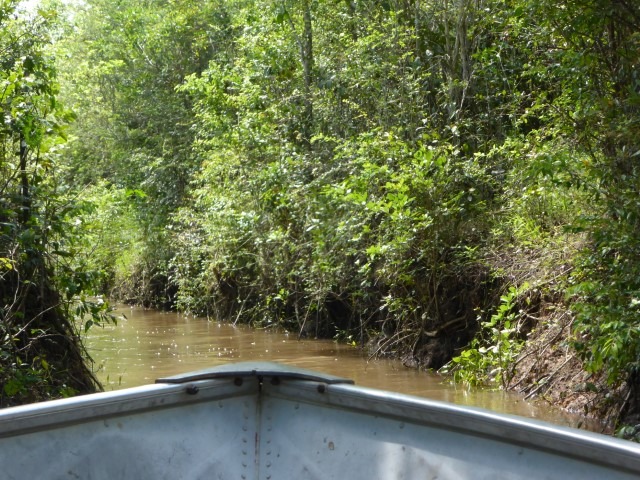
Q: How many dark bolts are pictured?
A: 4